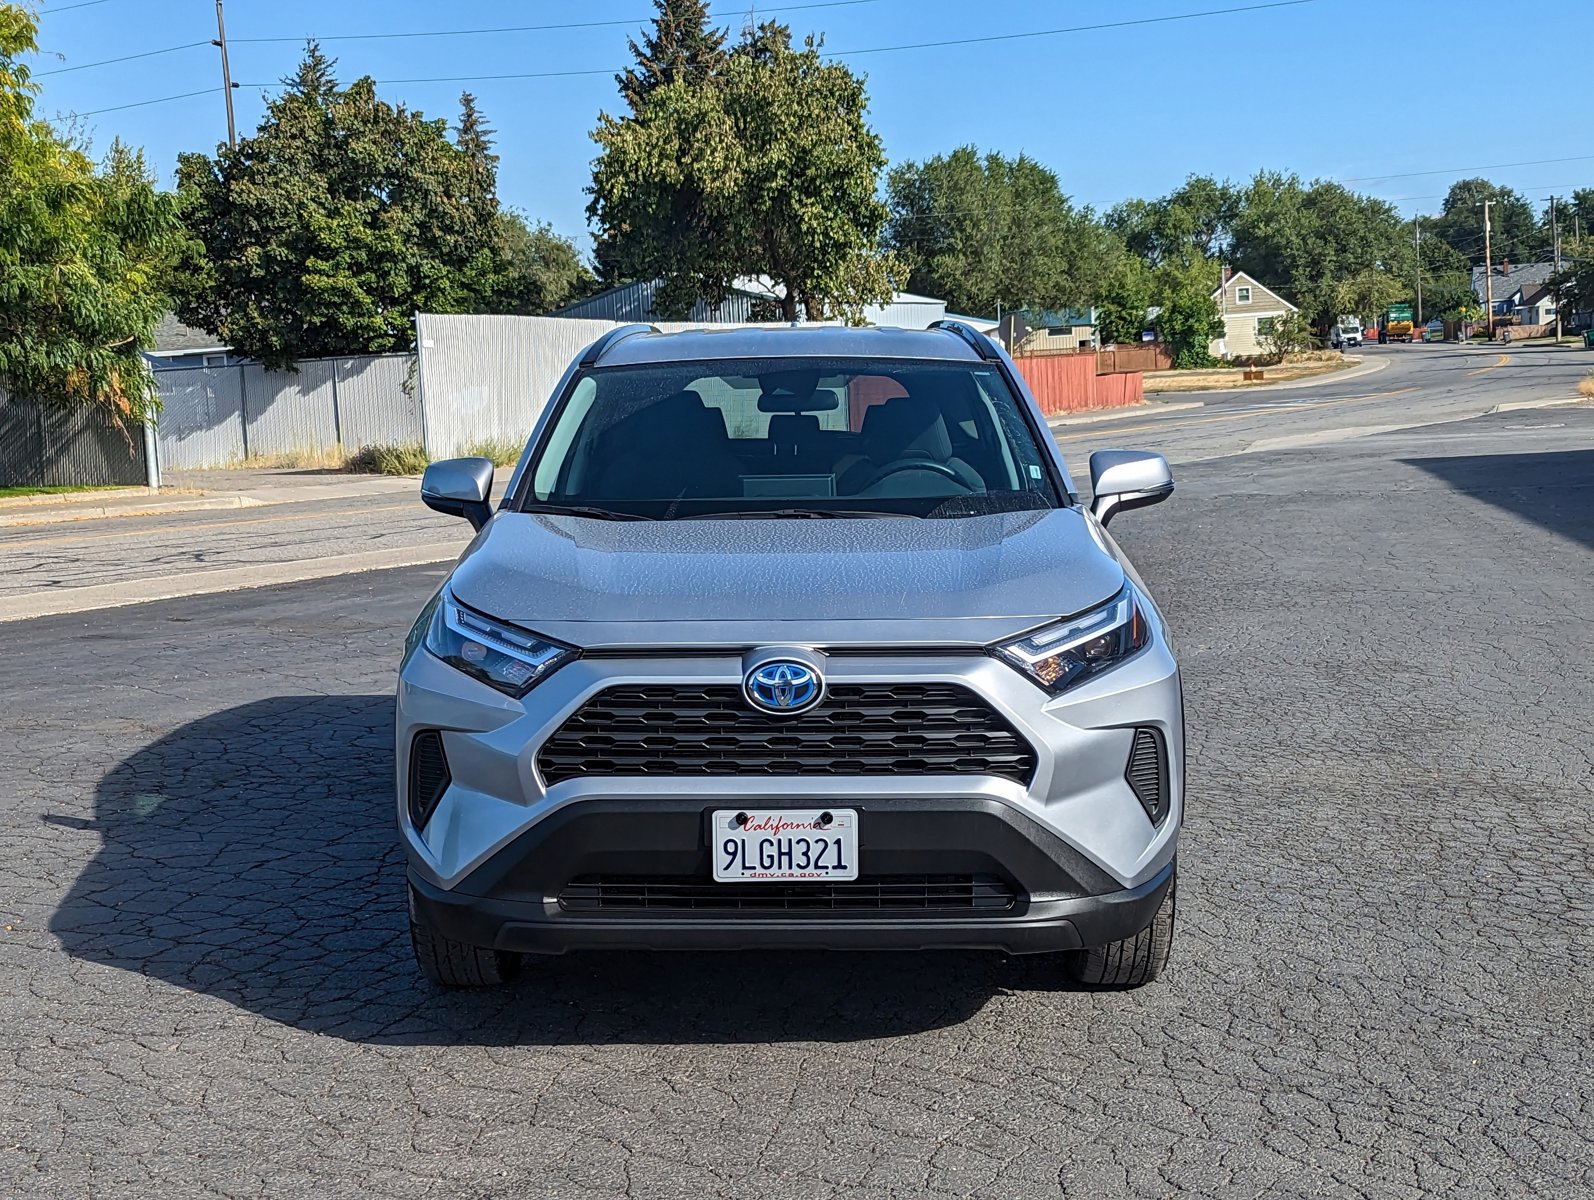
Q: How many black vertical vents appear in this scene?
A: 2